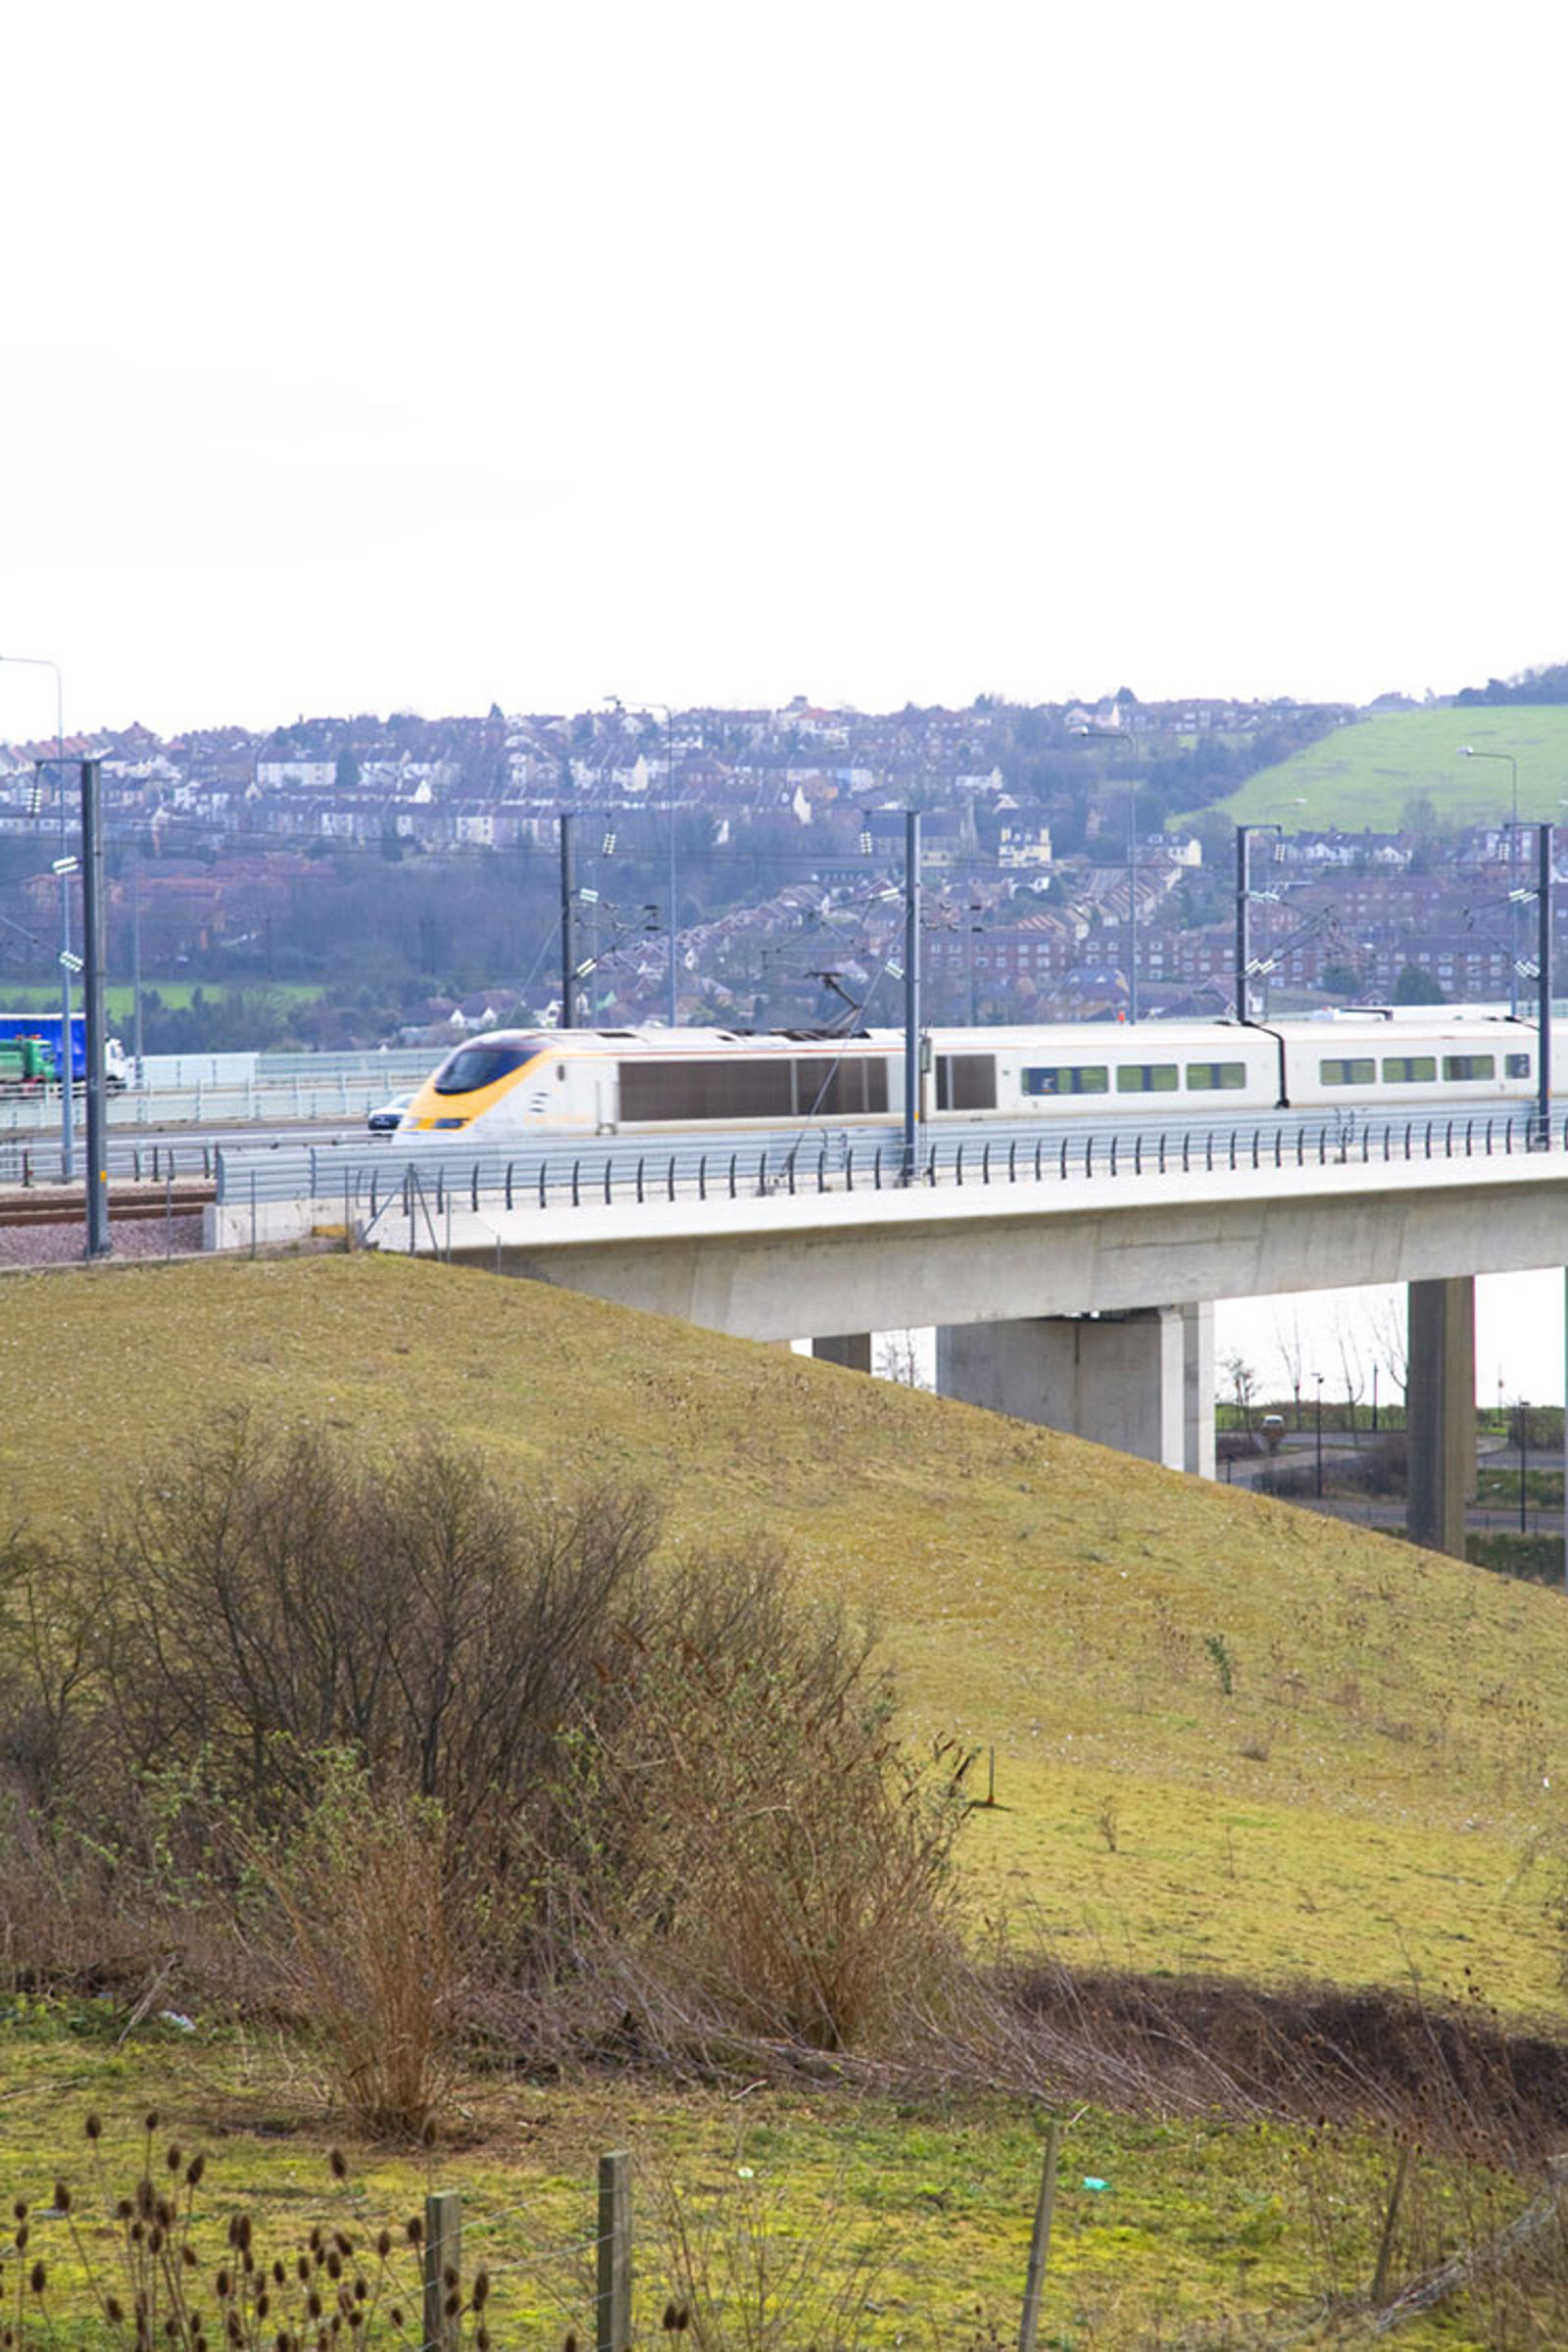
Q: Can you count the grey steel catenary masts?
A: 5